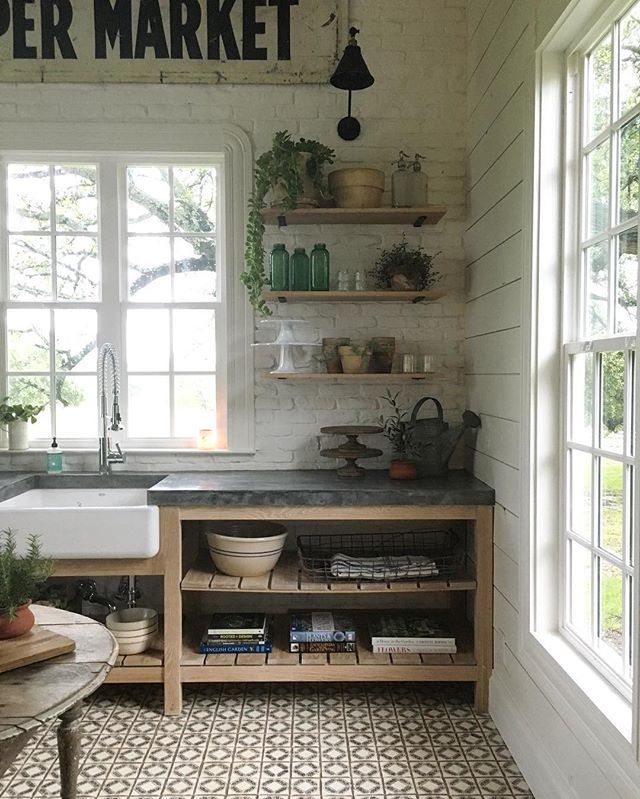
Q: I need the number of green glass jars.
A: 3